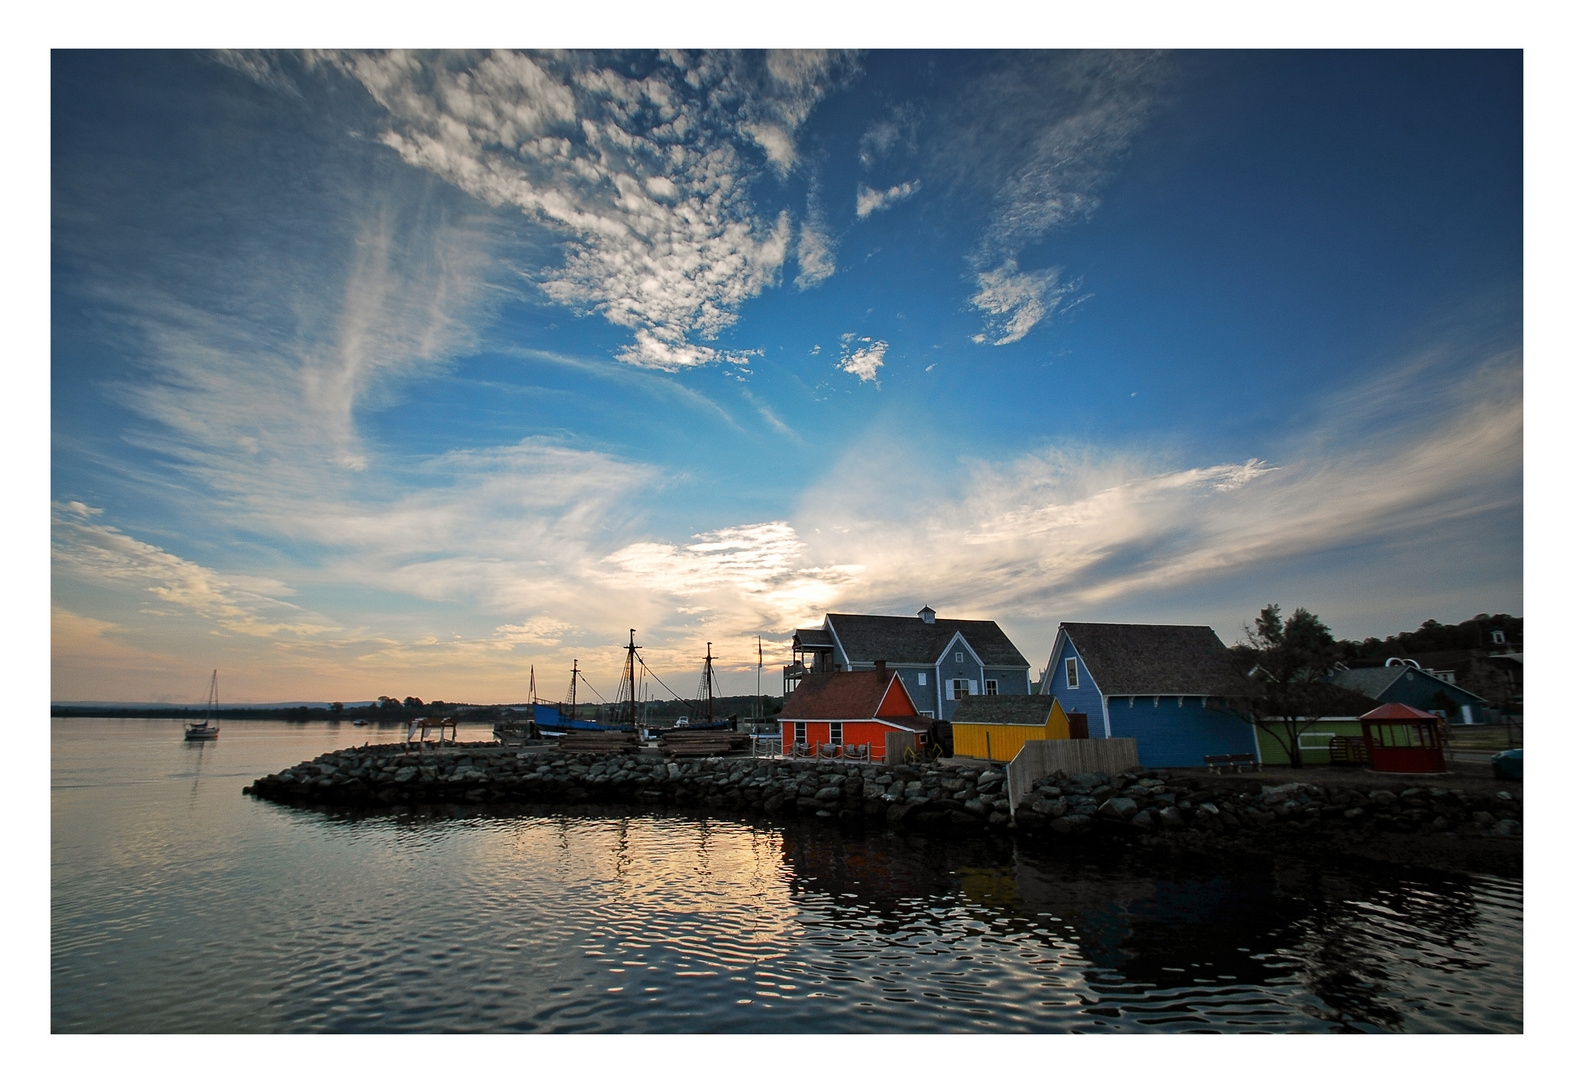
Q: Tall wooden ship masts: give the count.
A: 3